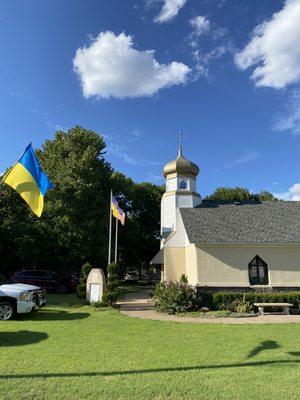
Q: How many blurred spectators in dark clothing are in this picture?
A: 0